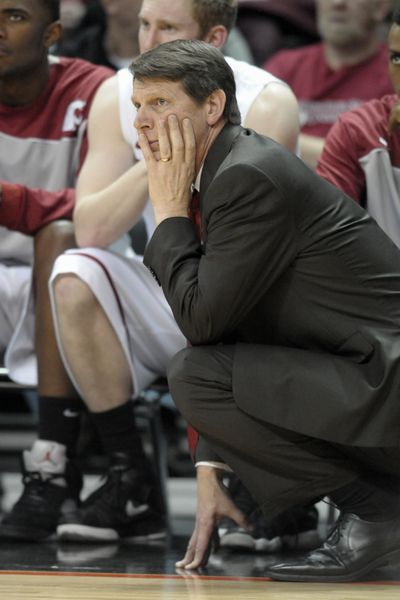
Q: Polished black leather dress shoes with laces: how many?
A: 1